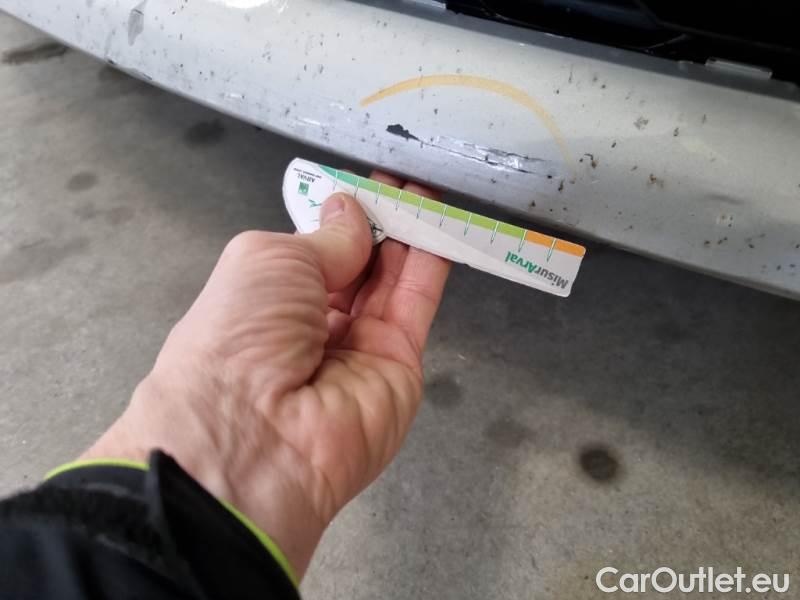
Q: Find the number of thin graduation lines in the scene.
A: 10